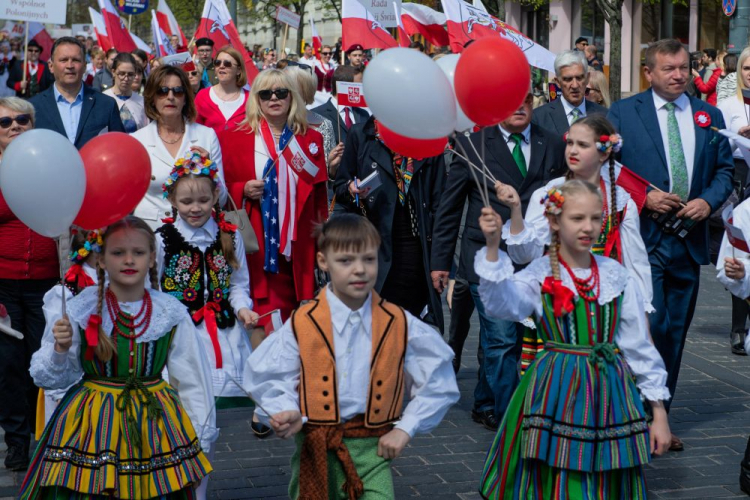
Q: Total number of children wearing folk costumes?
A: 6